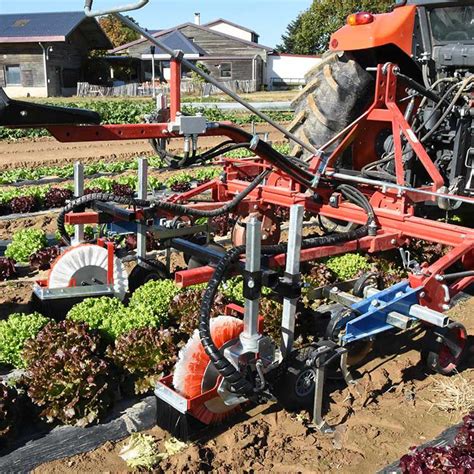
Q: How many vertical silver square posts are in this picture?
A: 4